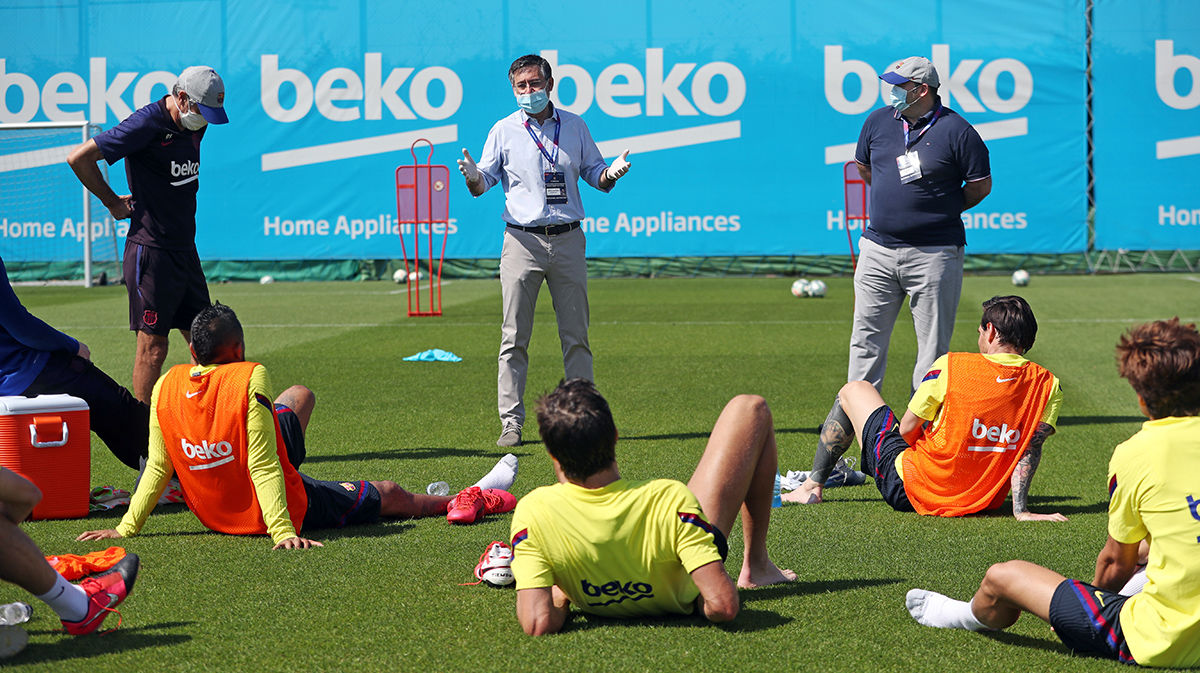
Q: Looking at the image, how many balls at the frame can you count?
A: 6